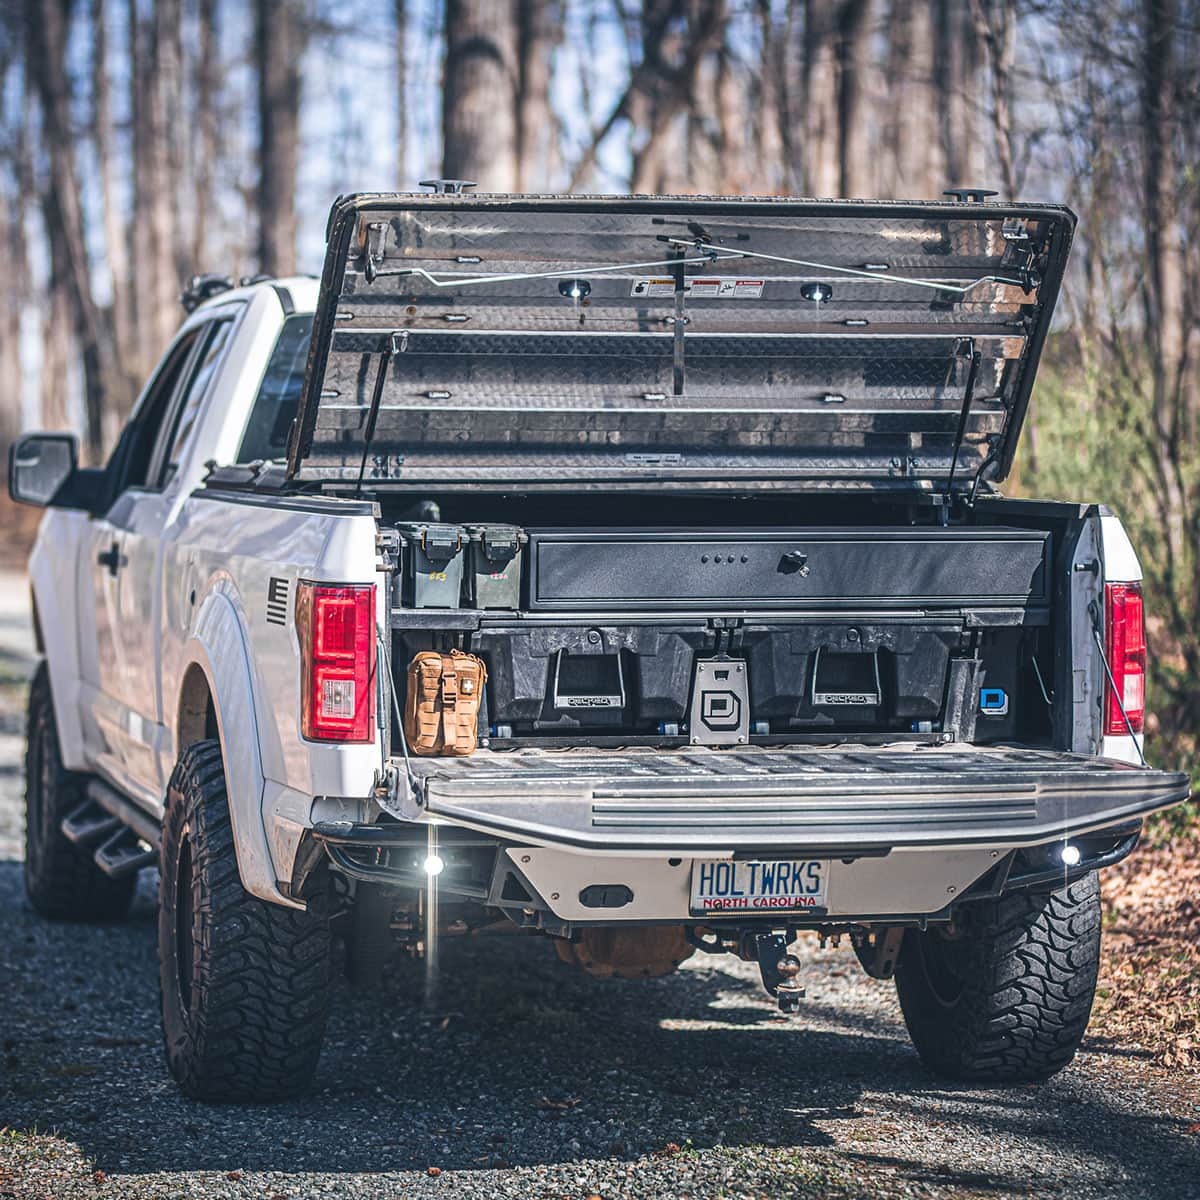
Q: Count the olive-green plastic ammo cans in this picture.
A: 2